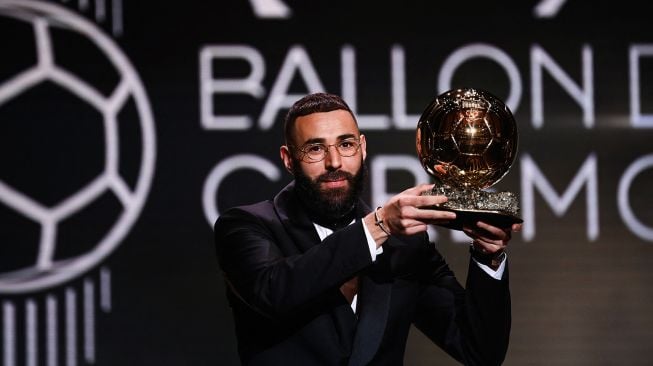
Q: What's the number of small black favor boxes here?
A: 0